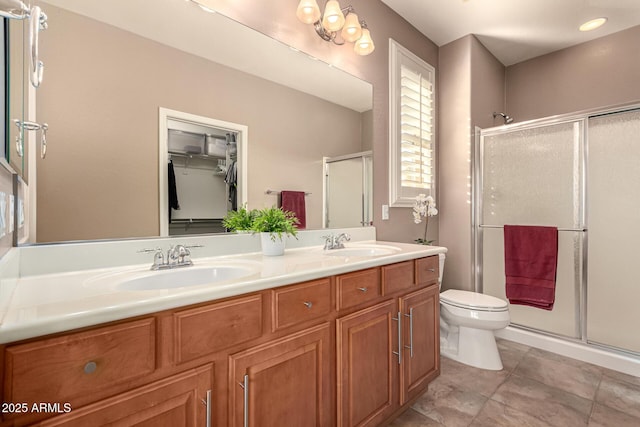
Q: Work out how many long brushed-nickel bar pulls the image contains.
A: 4